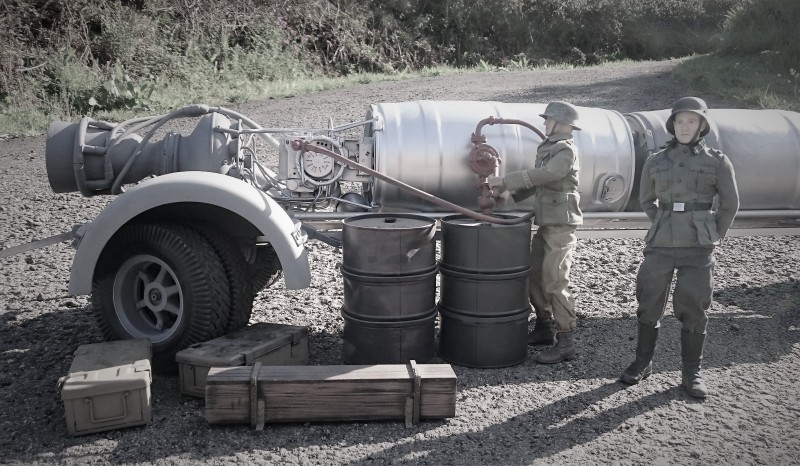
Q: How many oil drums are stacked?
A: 2